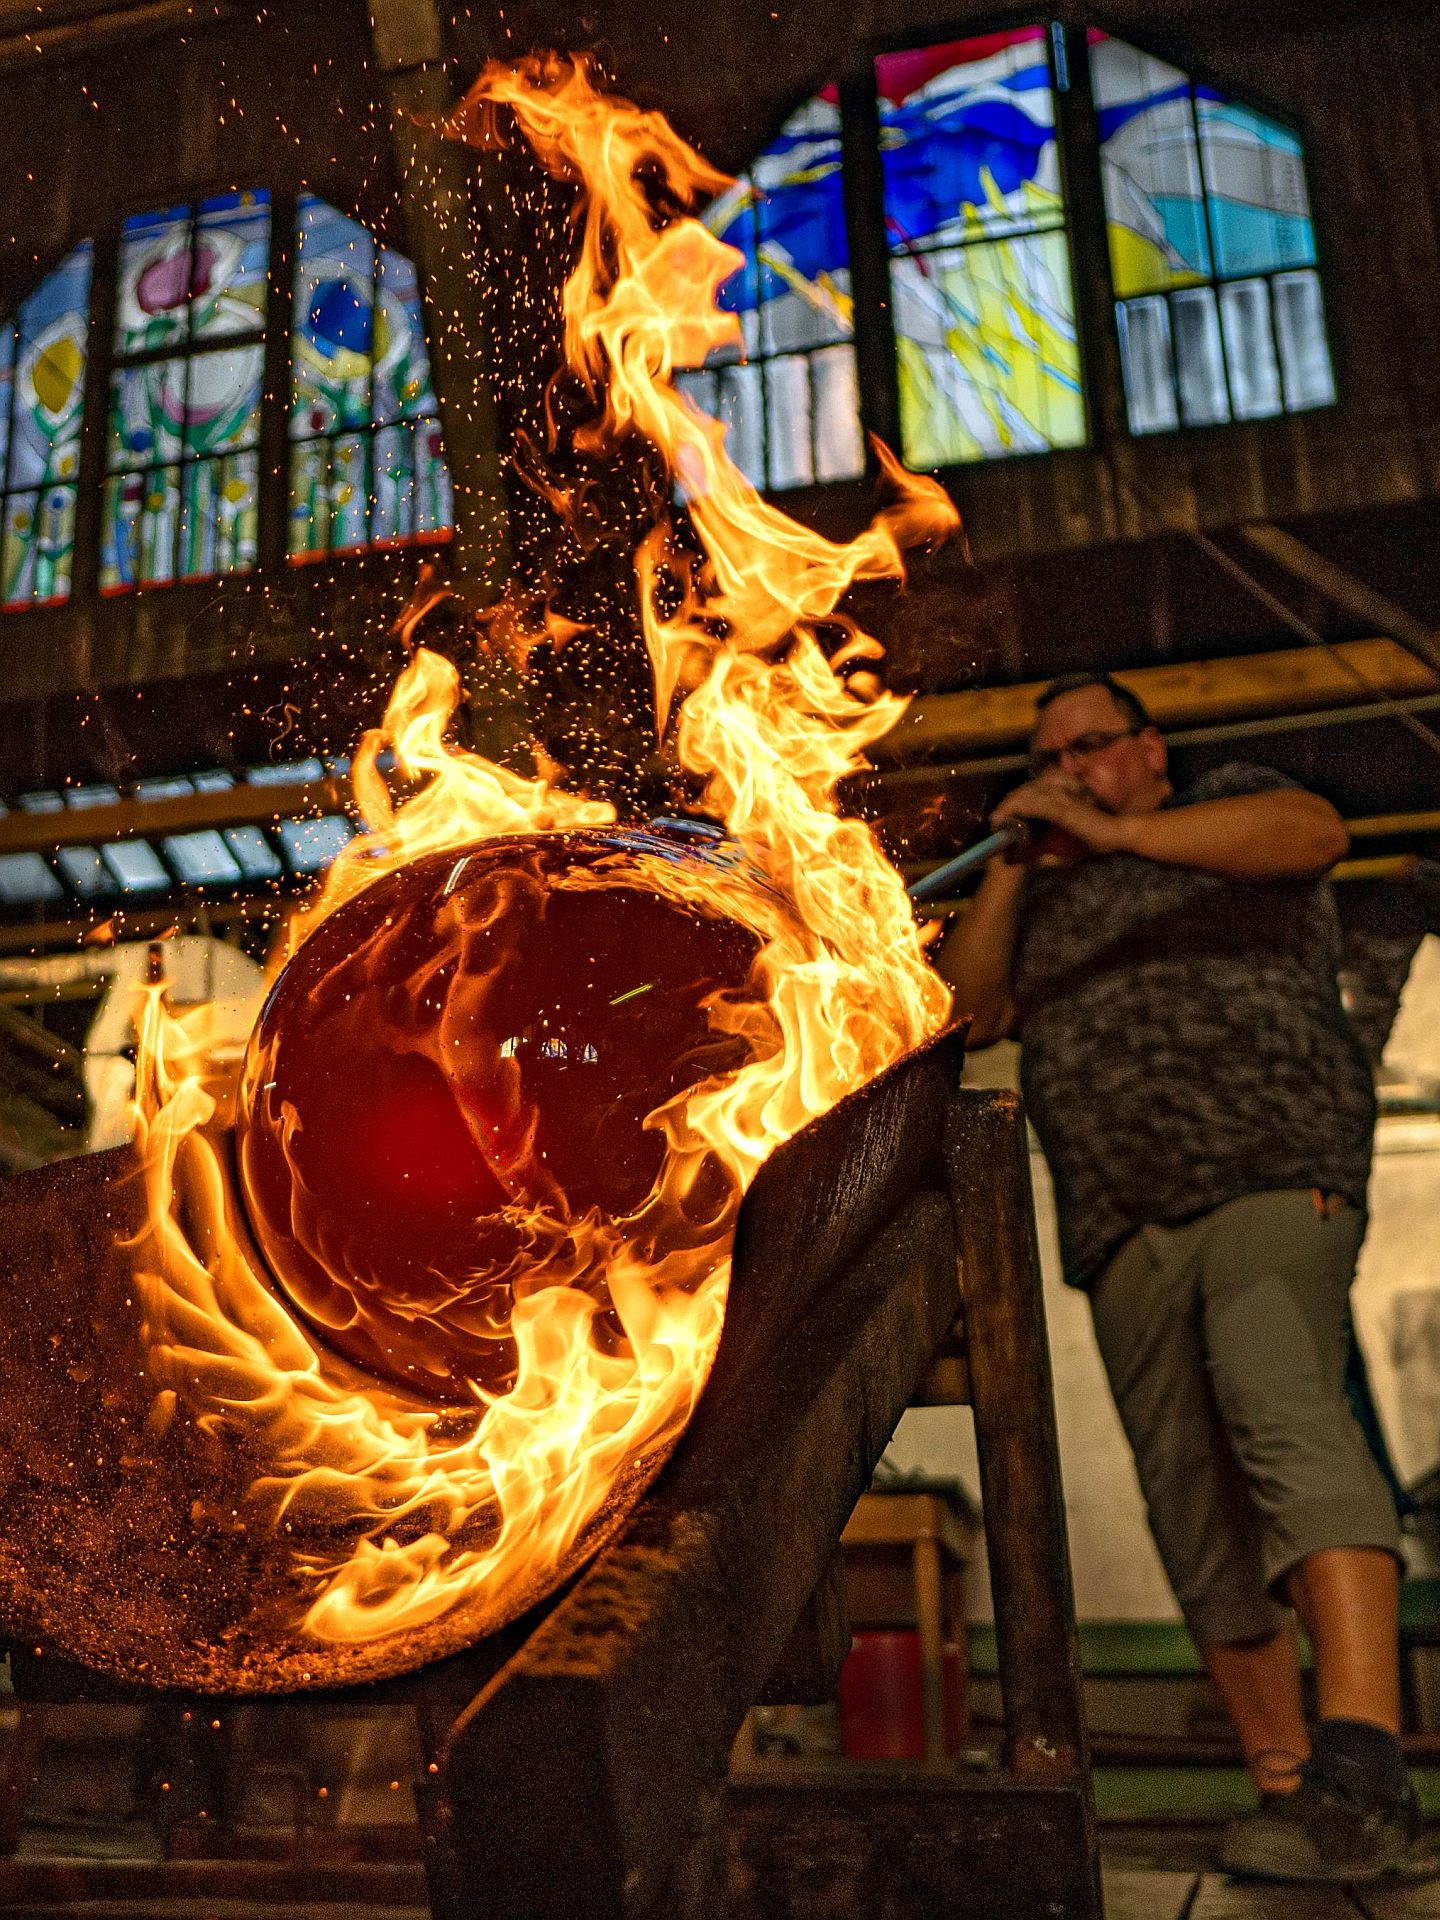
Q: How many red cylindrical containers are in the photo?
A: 1